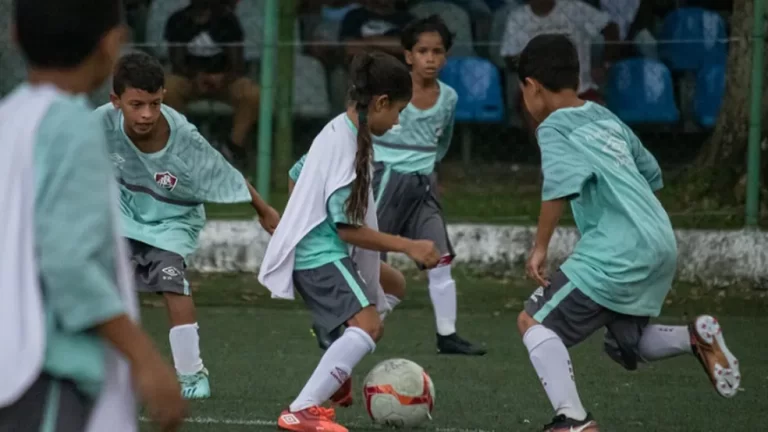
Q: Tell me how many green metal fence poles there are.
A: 2